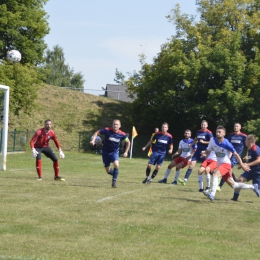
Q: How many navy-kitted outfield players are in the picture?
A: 5